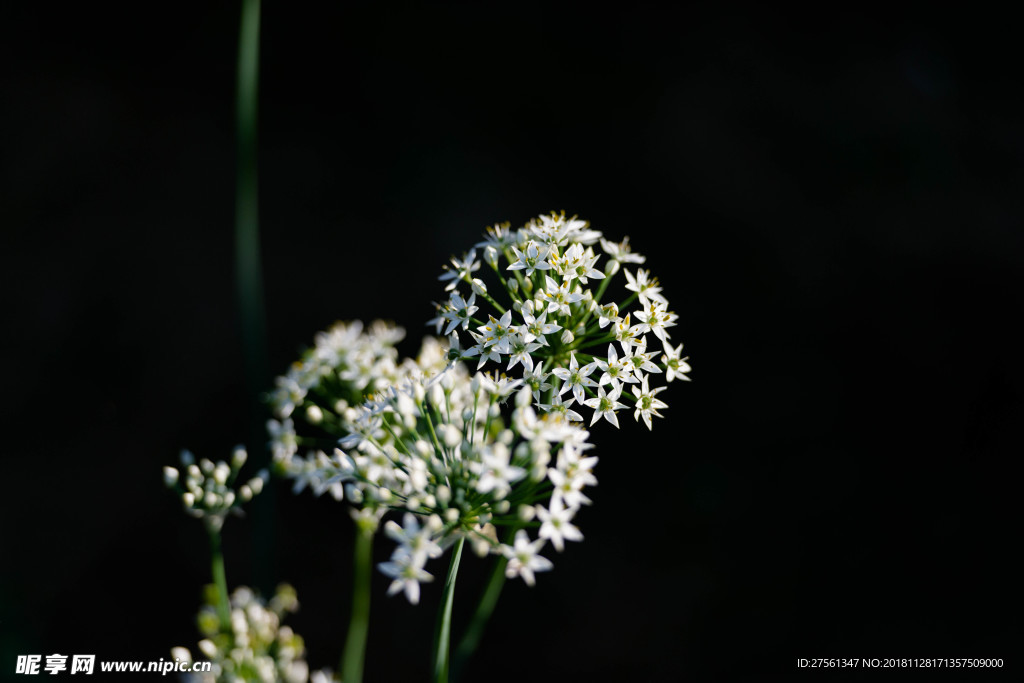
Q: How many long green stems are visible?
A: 5